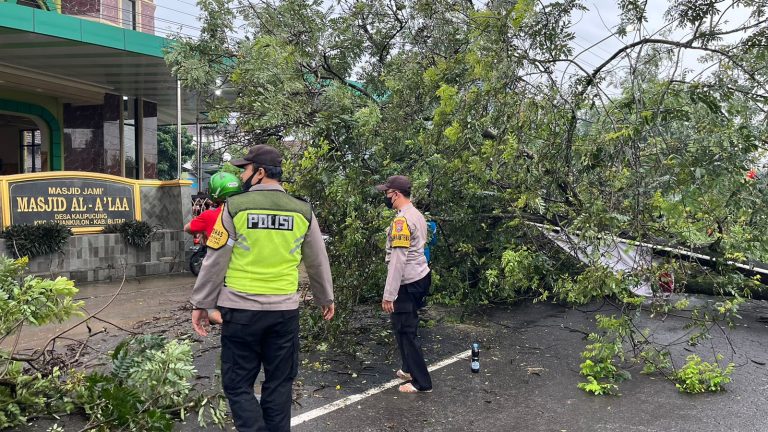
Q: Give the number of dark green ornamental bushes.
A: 2